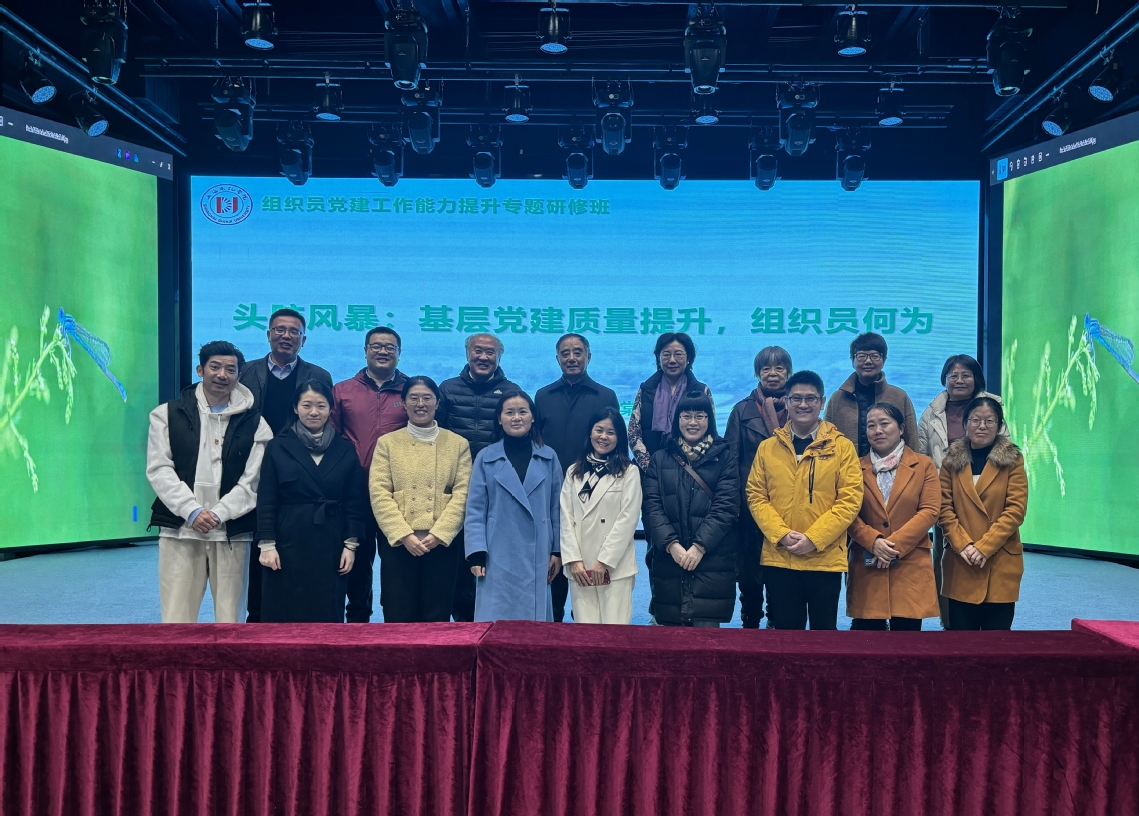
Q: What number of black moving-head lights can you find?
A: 15